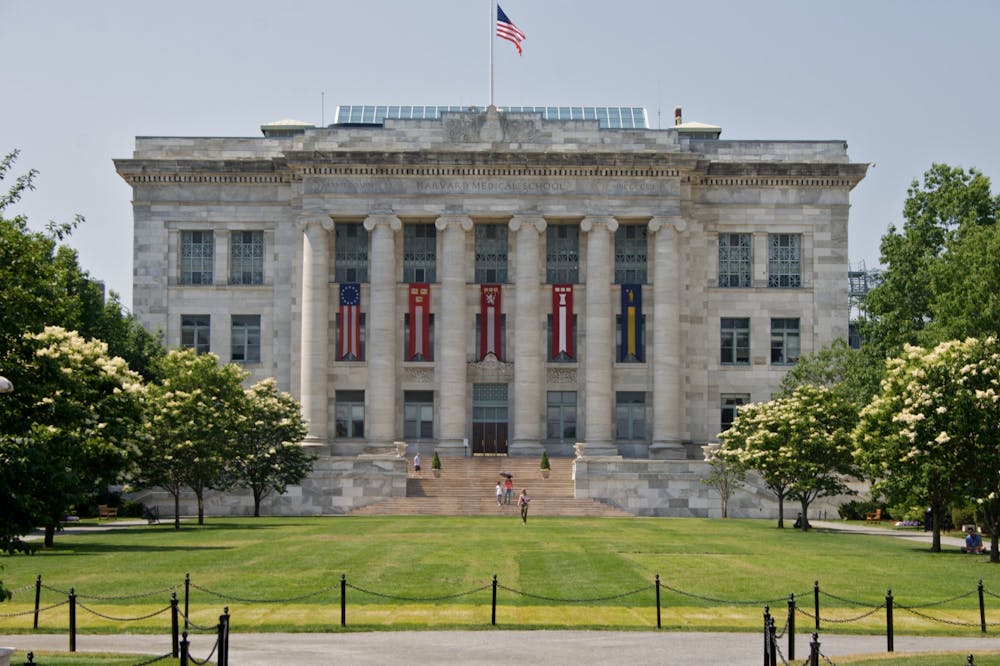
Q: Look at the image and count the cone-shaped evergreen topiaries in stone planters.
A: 2